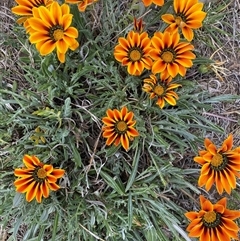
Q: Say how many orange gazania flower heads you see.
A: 12